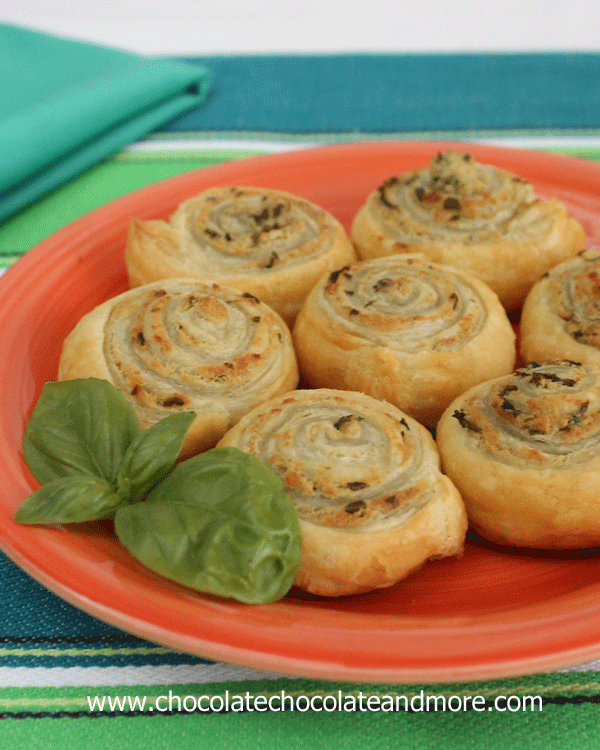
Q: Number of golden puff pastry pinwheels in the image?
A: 7